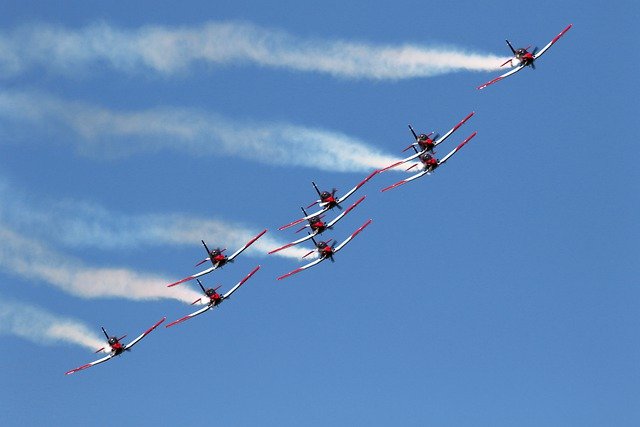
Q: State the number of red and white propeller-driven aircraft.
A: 9